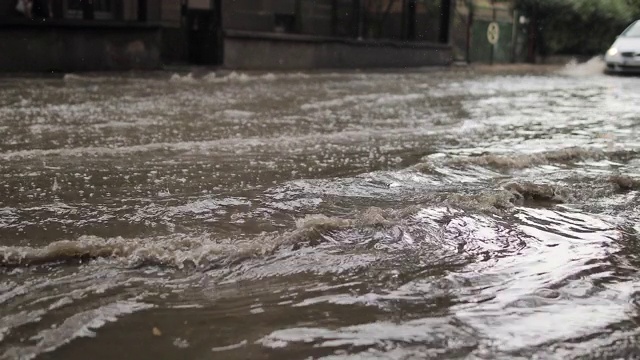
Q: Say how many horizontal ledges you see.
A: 2